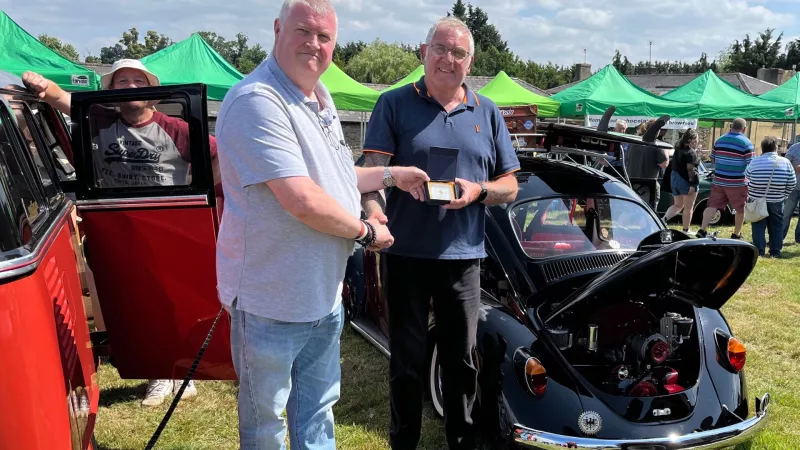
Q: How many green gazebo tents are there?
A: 8